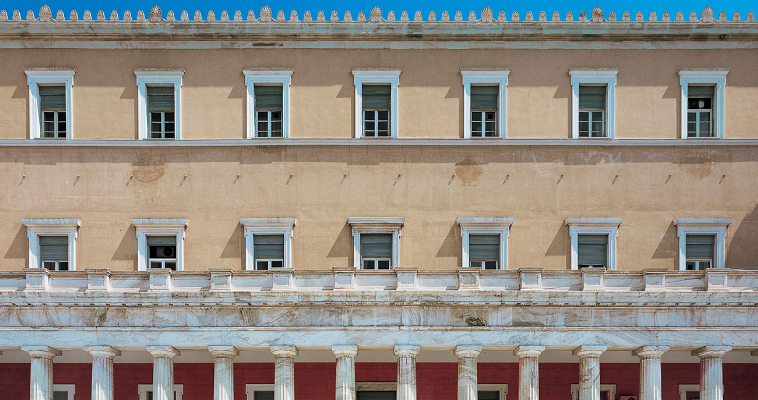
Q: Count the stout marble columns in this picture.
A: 12